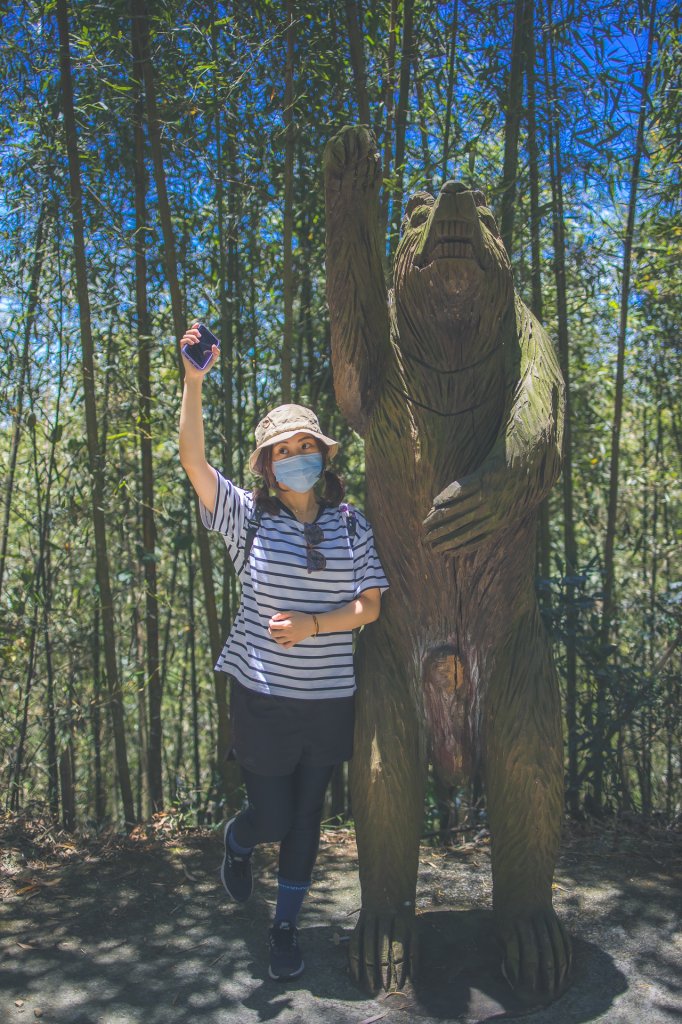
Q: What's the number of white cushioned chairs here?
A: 0